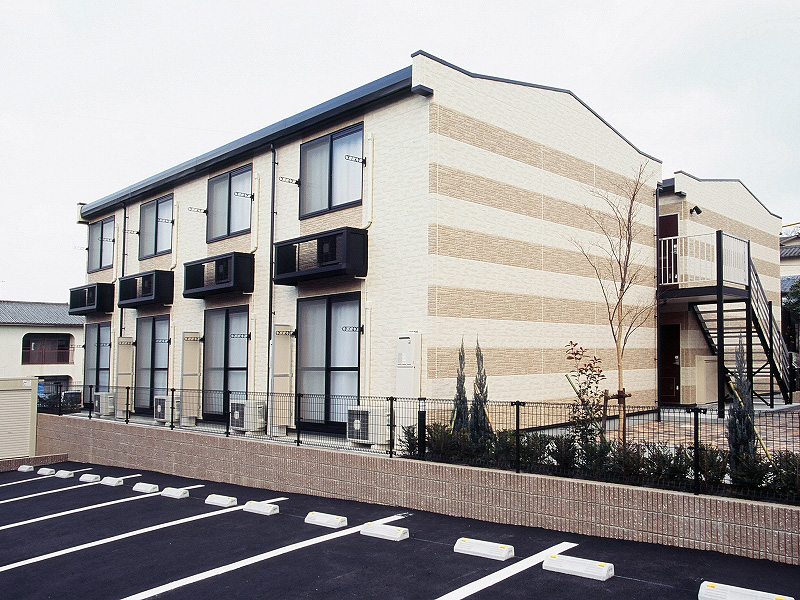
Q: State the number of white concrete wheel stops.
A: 14